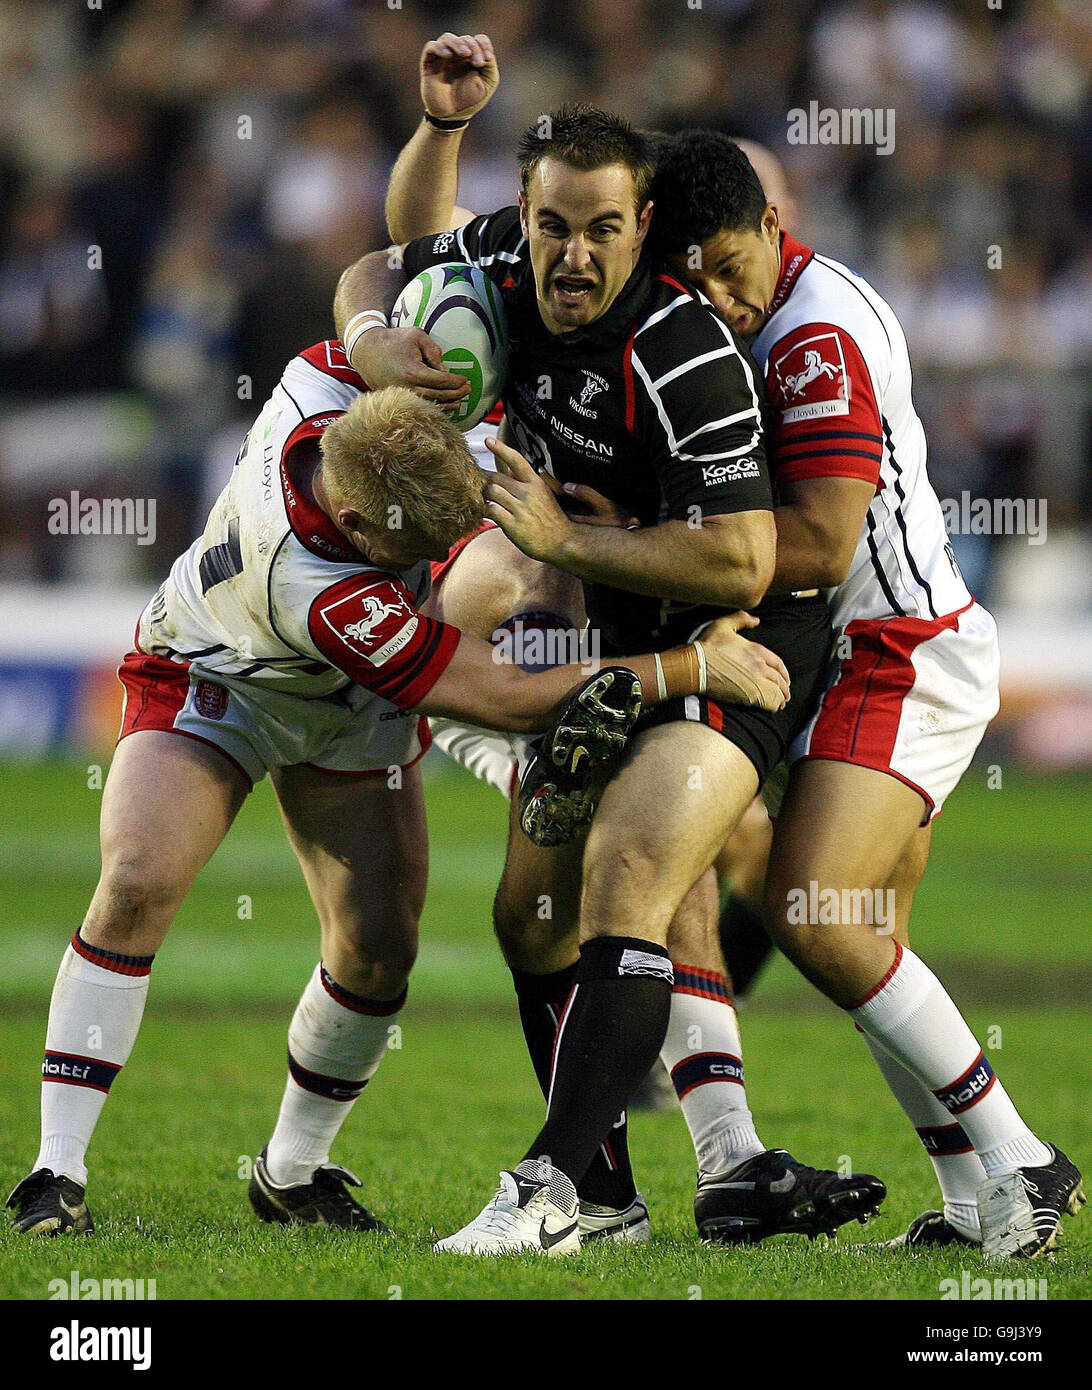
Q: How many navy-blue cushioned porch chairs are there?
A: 0